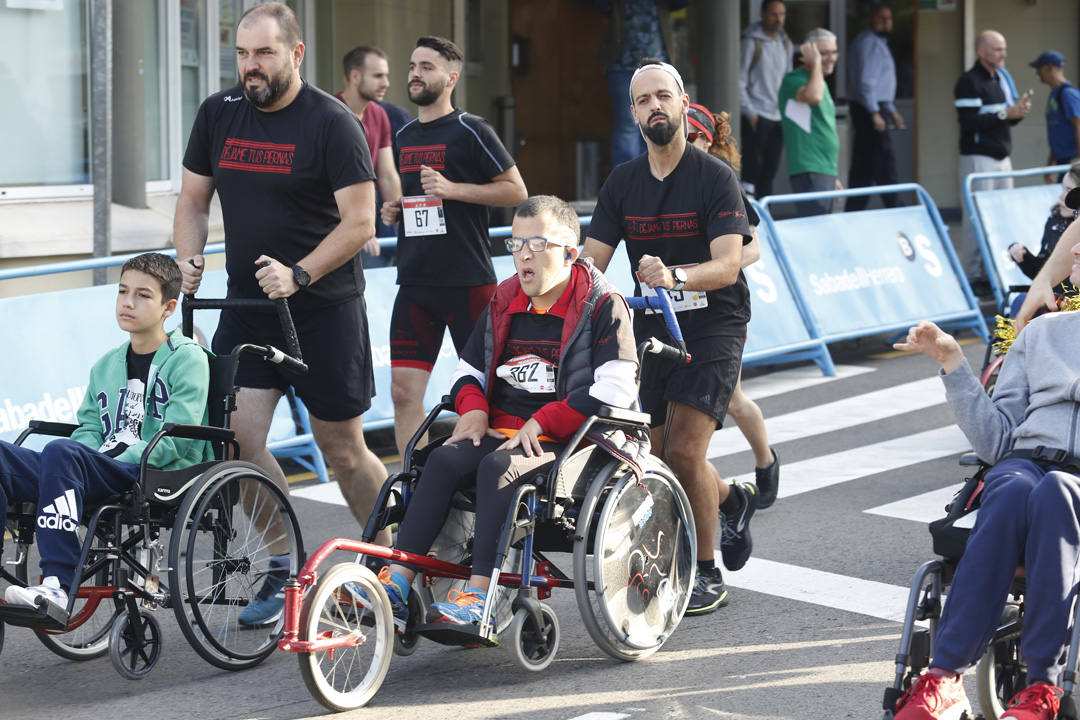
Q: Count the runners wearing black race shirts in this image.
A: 3